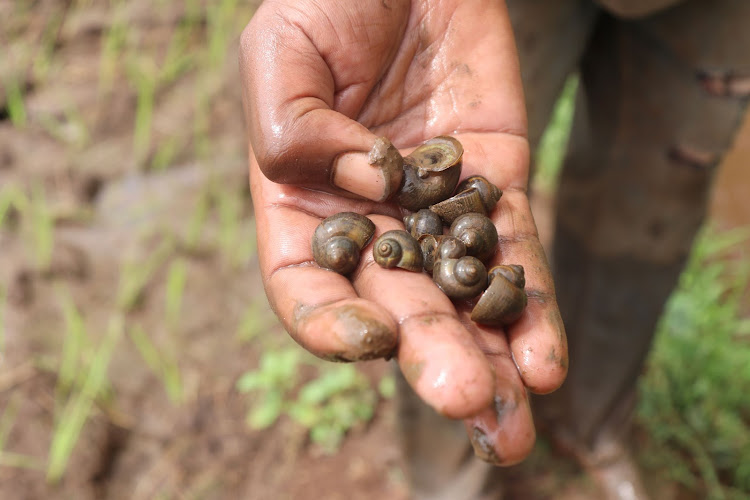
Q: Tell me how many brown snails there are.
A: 9